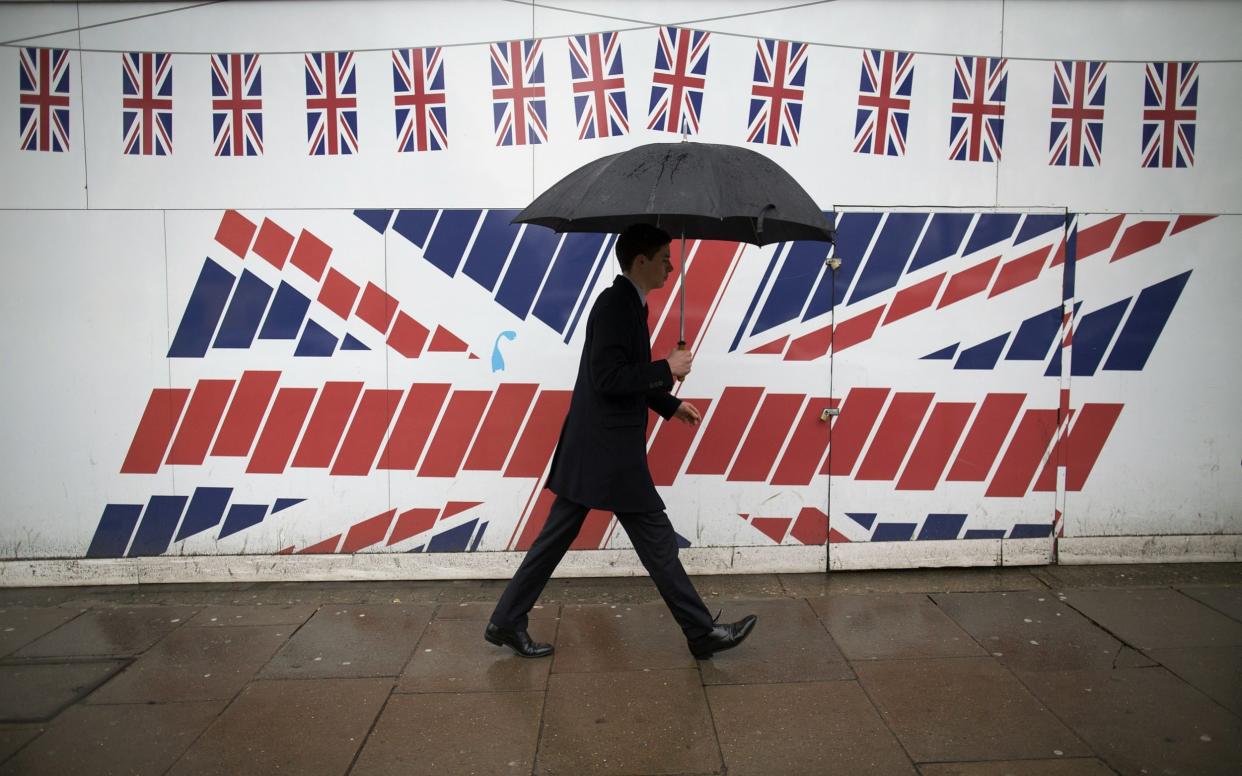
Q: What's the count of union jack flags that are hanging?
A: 13